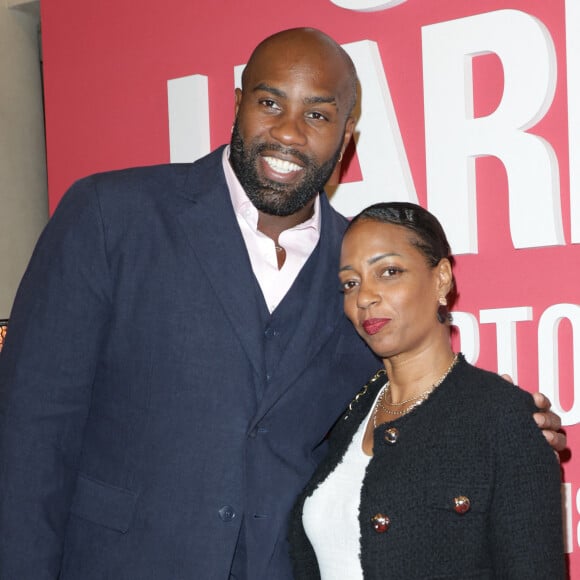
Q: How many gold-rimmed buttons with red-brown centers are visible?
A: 3